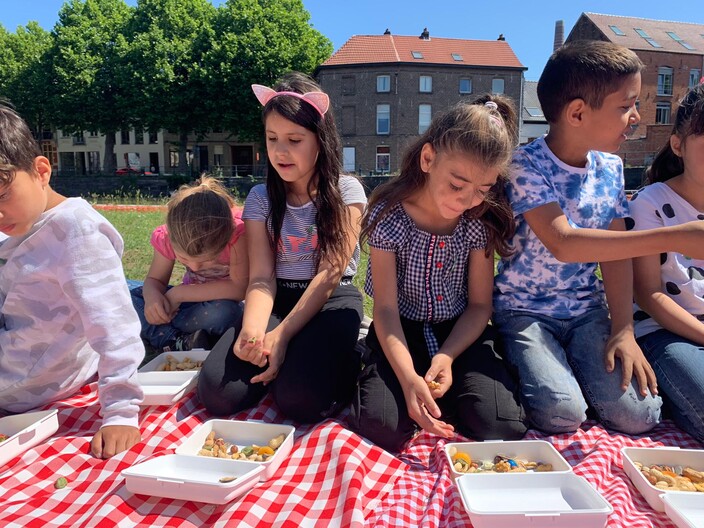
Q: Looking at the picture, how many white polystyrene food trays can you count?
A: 5